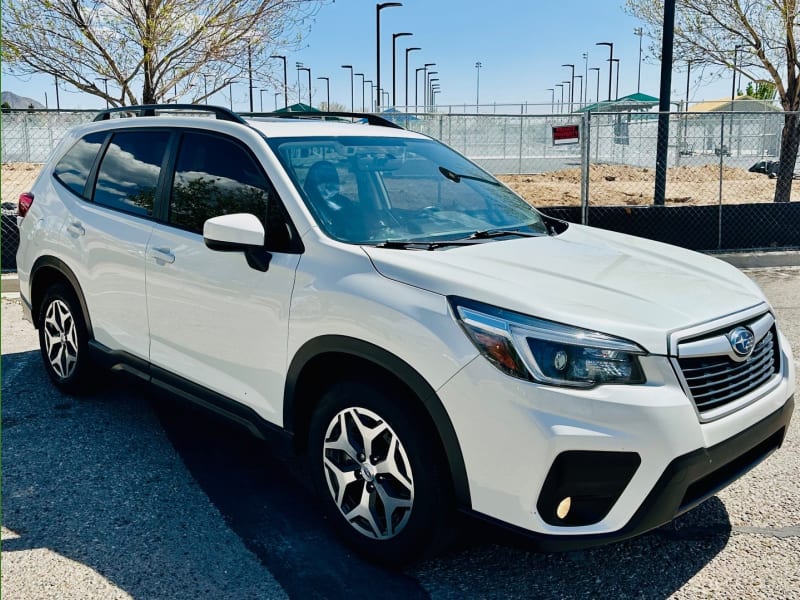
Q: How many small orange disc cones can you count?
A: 0